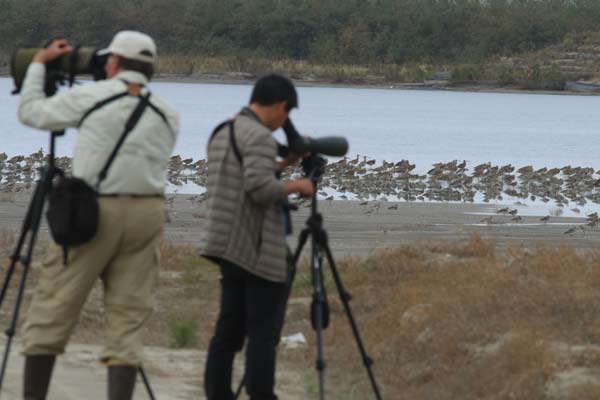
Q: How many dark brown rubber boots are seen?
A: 2